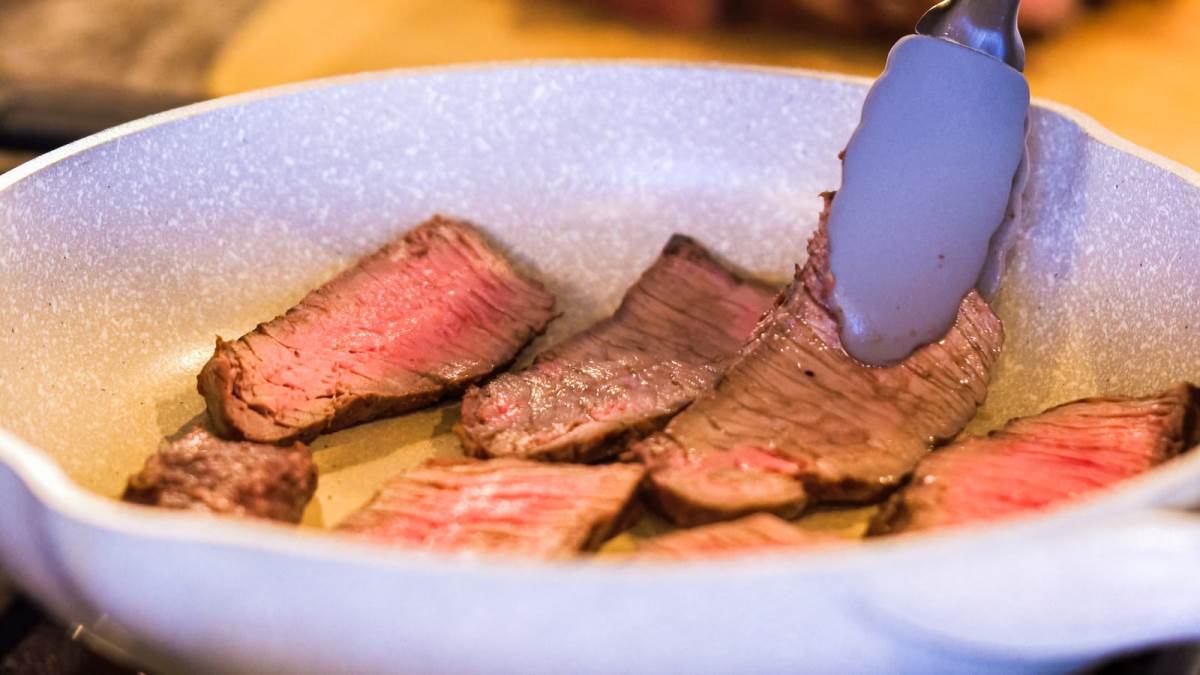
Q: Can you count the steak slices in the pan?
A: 7